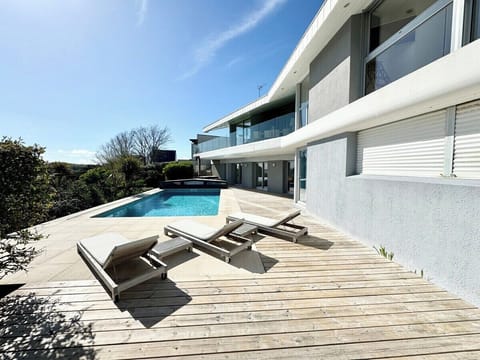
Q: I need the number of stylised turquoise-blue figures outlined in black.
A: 0